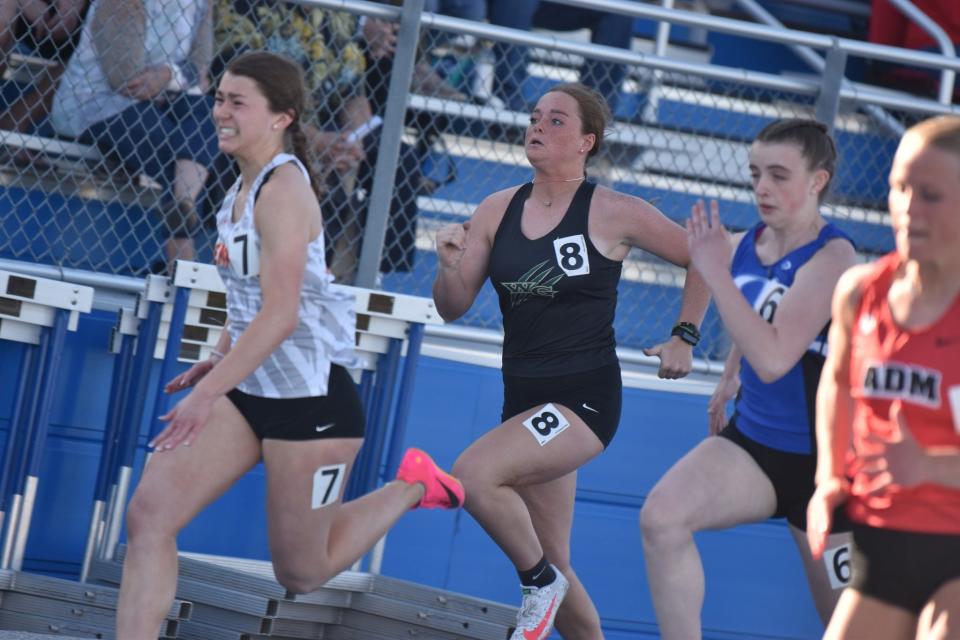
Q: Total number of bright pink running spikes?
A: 1